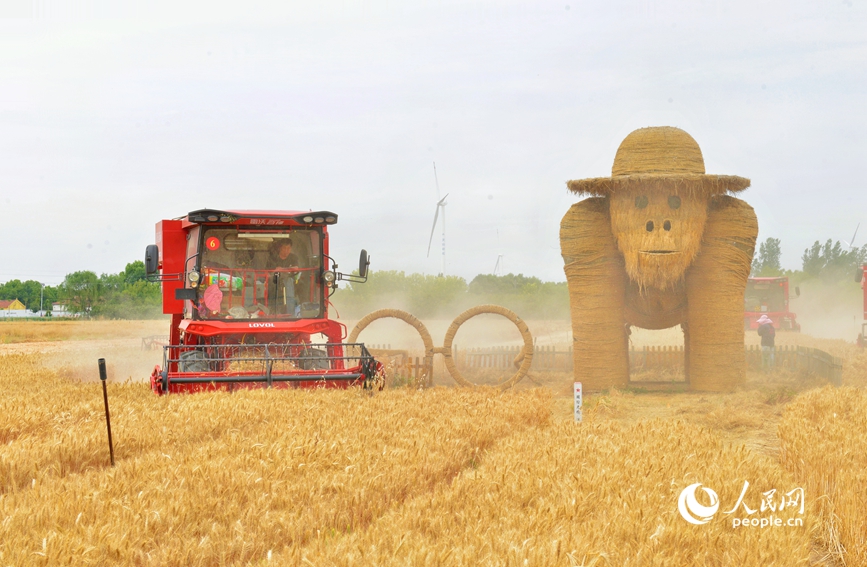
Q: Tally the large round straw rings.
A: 2